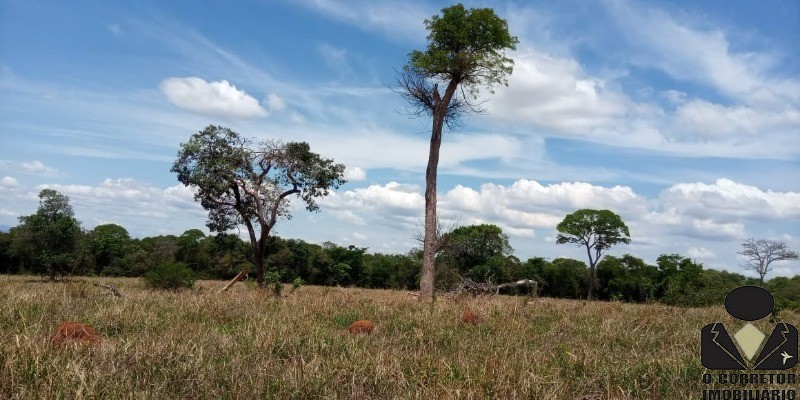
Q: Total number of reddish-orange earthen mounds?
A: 3